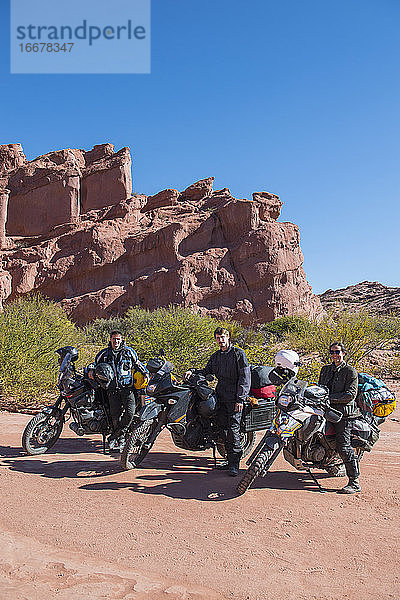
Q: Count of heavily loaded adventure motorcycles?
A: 3